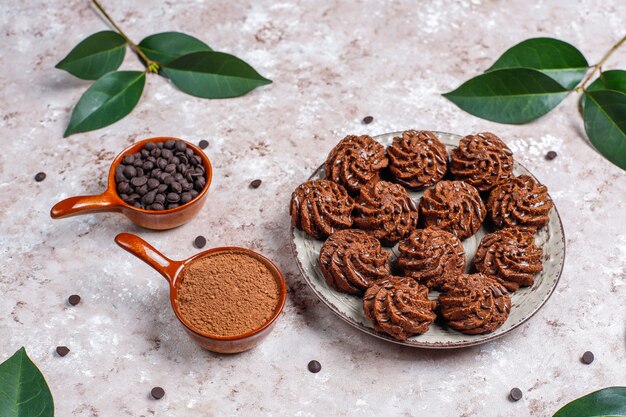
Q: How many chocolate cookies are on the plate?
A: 12